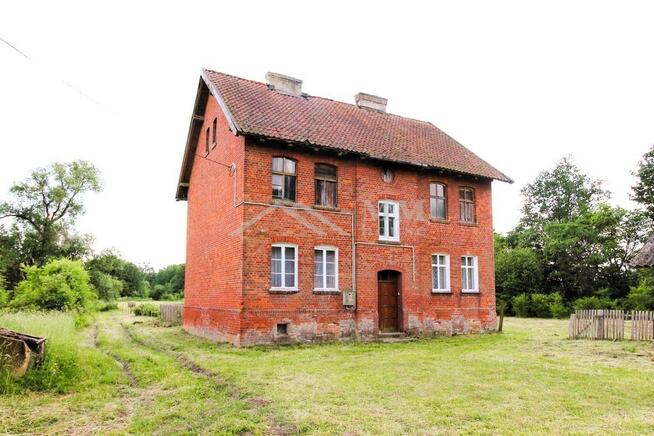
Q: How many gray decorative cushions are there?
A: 0